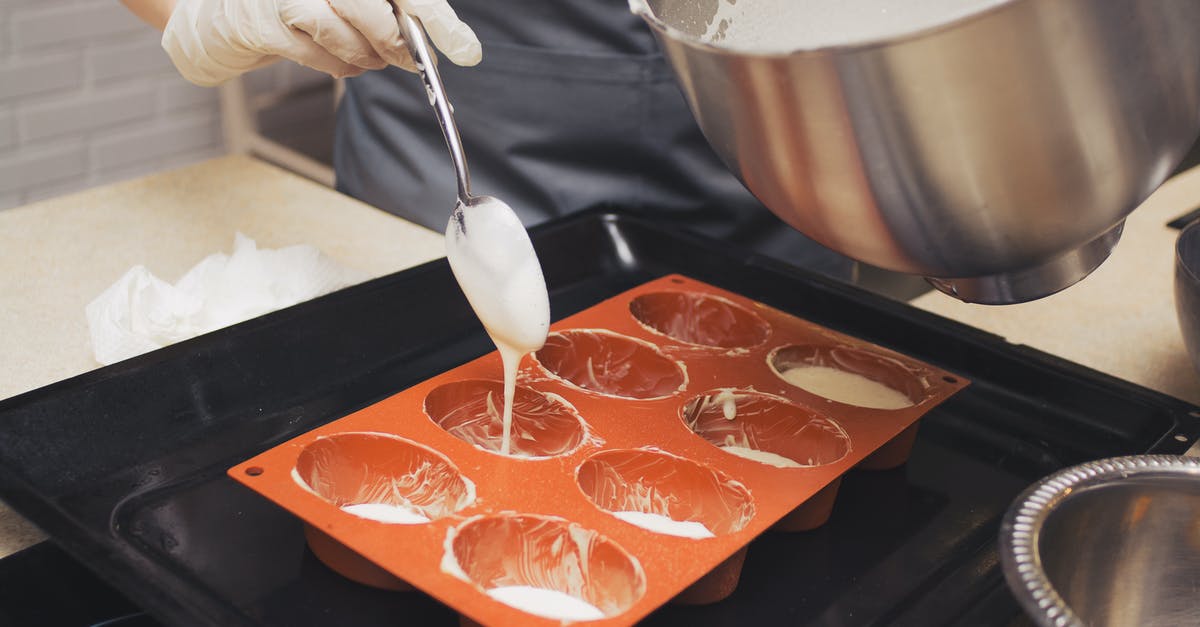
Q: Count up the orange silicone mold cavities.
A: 8